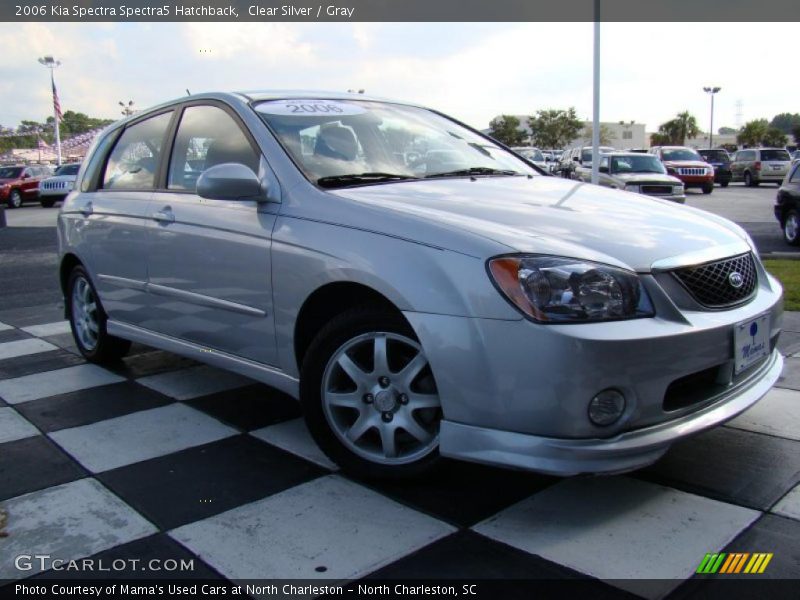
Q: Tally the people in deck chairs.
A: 0